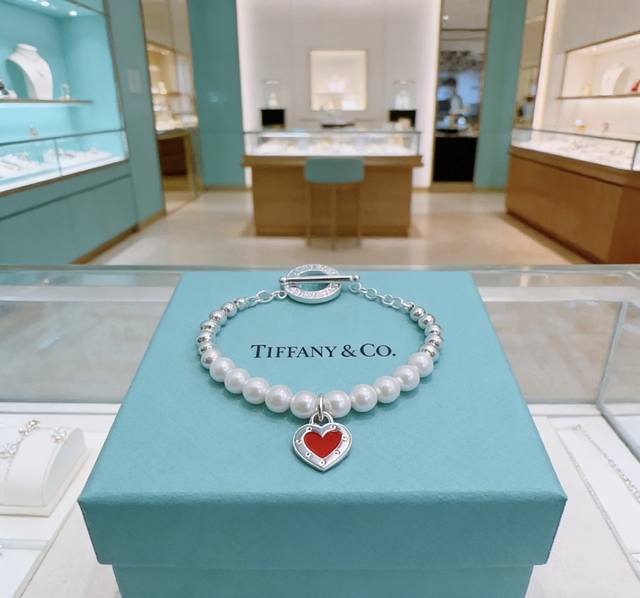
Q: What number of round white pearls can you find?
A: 10